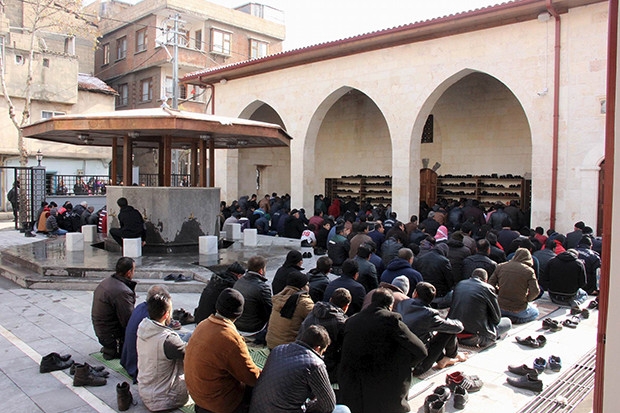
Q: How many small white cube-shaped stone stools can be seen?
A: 6